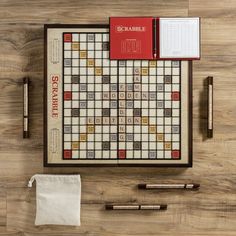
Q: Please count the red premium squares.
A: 6